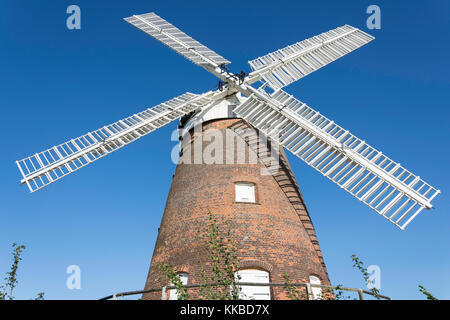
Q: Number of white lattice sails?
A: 4